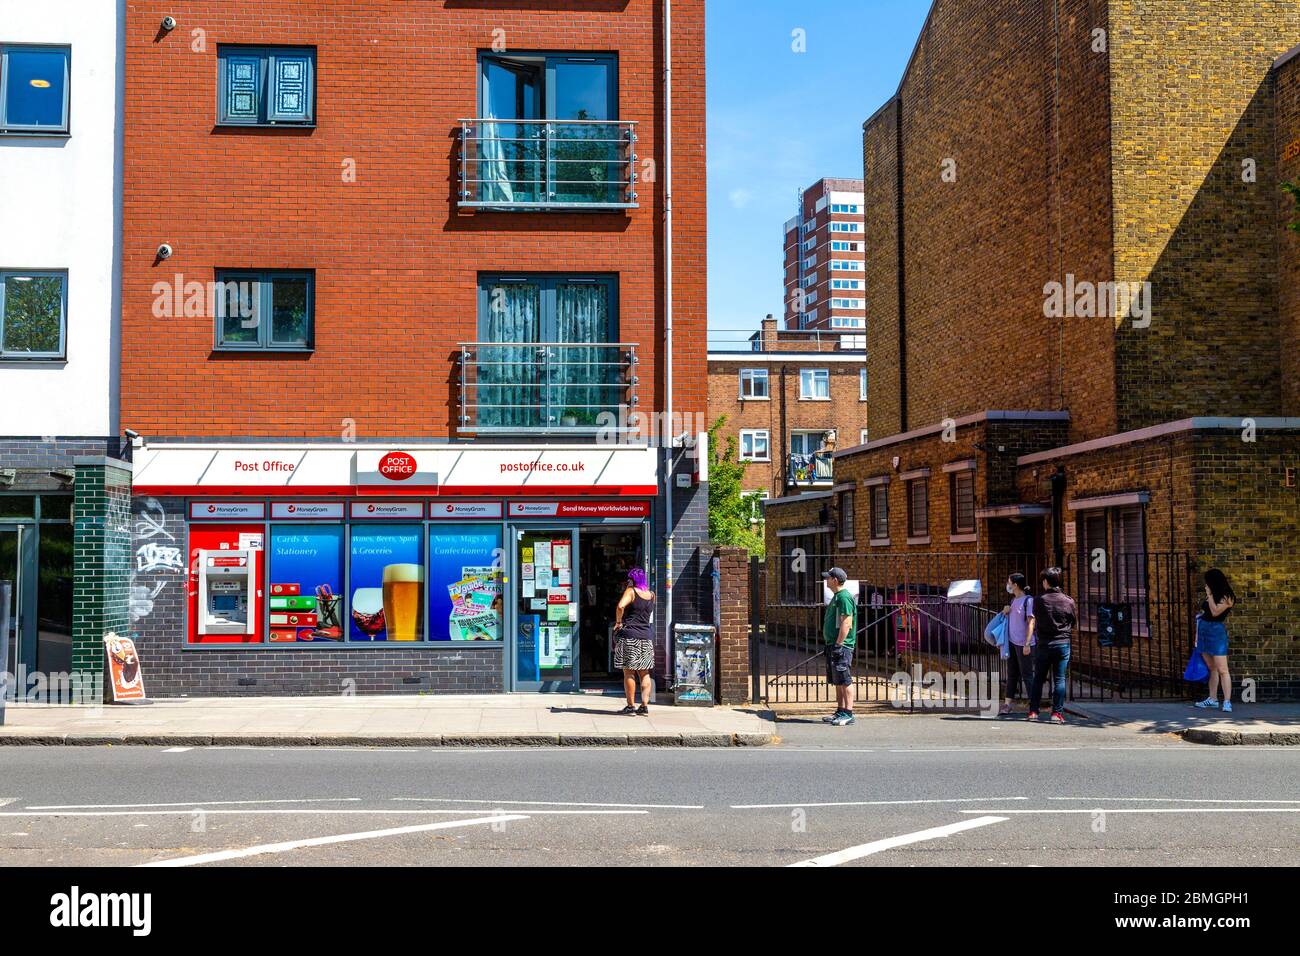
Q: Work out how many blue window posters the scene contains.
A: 3